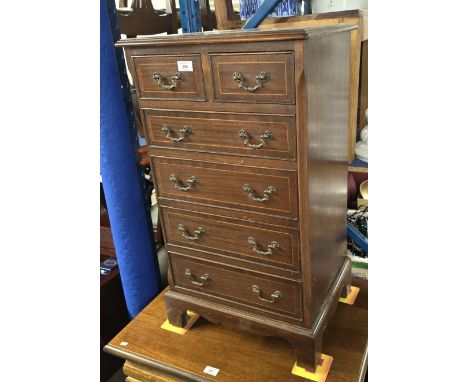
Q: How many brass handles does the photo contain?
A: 10